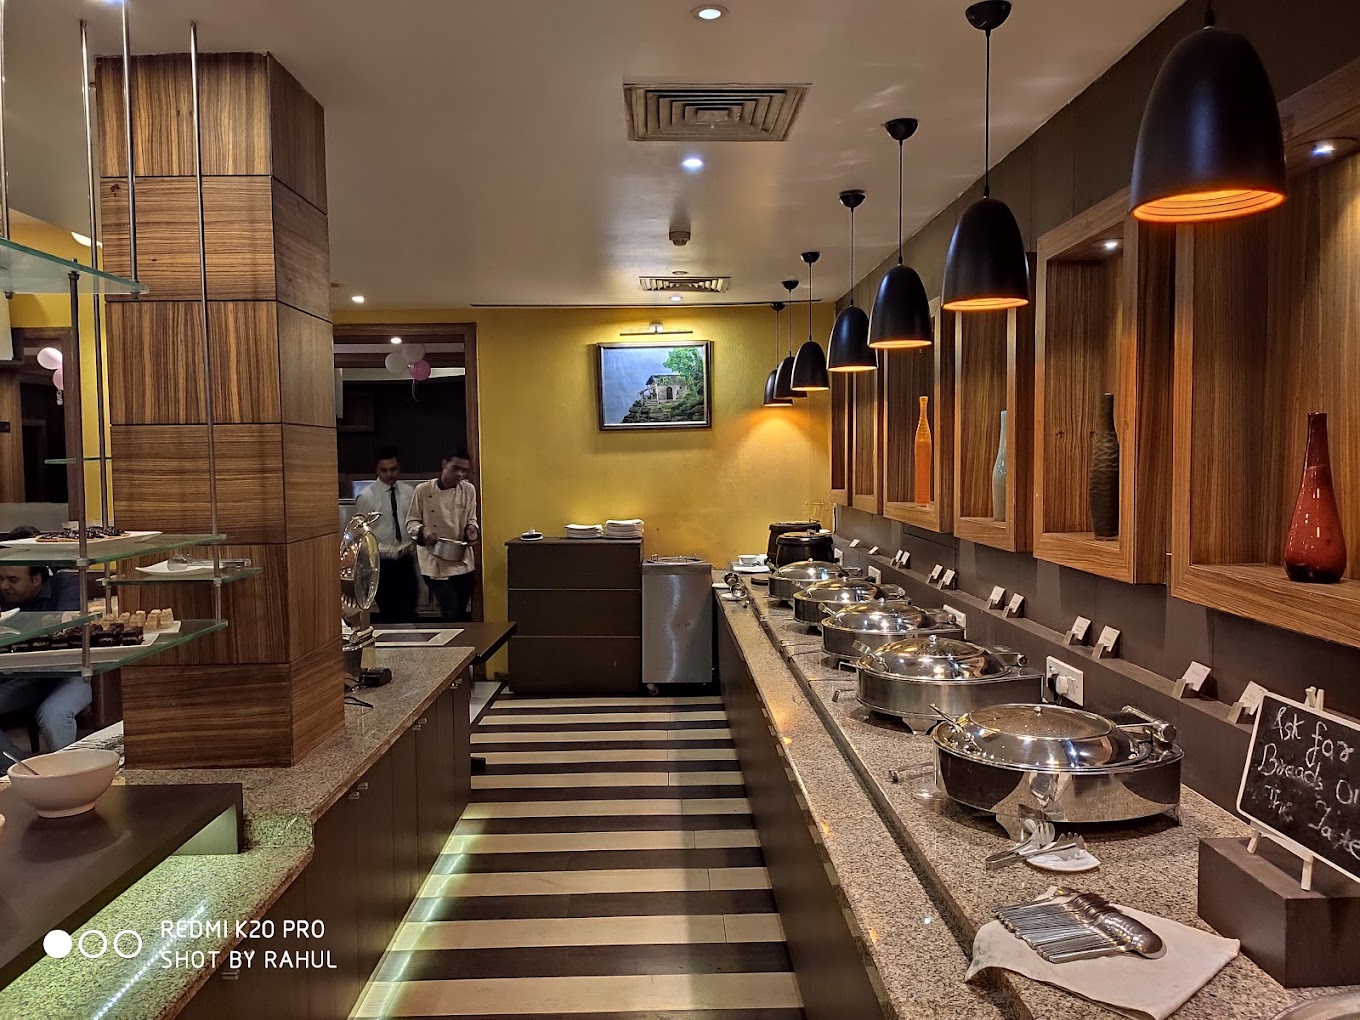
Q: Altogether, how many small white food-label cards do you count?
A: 12